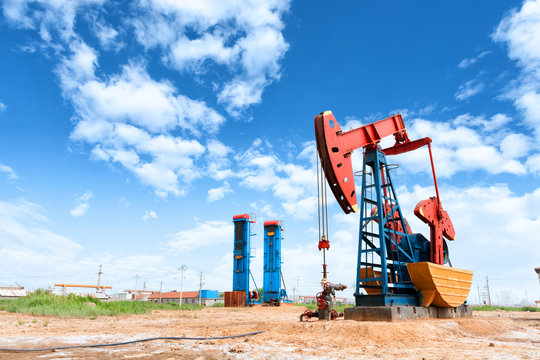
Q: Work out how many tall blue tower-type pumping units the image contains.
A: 2